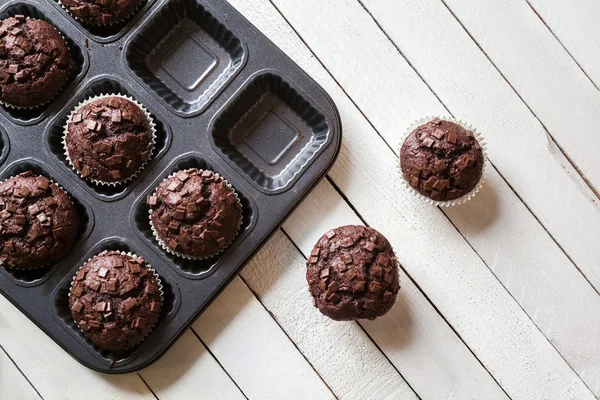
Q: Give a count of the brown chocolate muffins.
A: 8